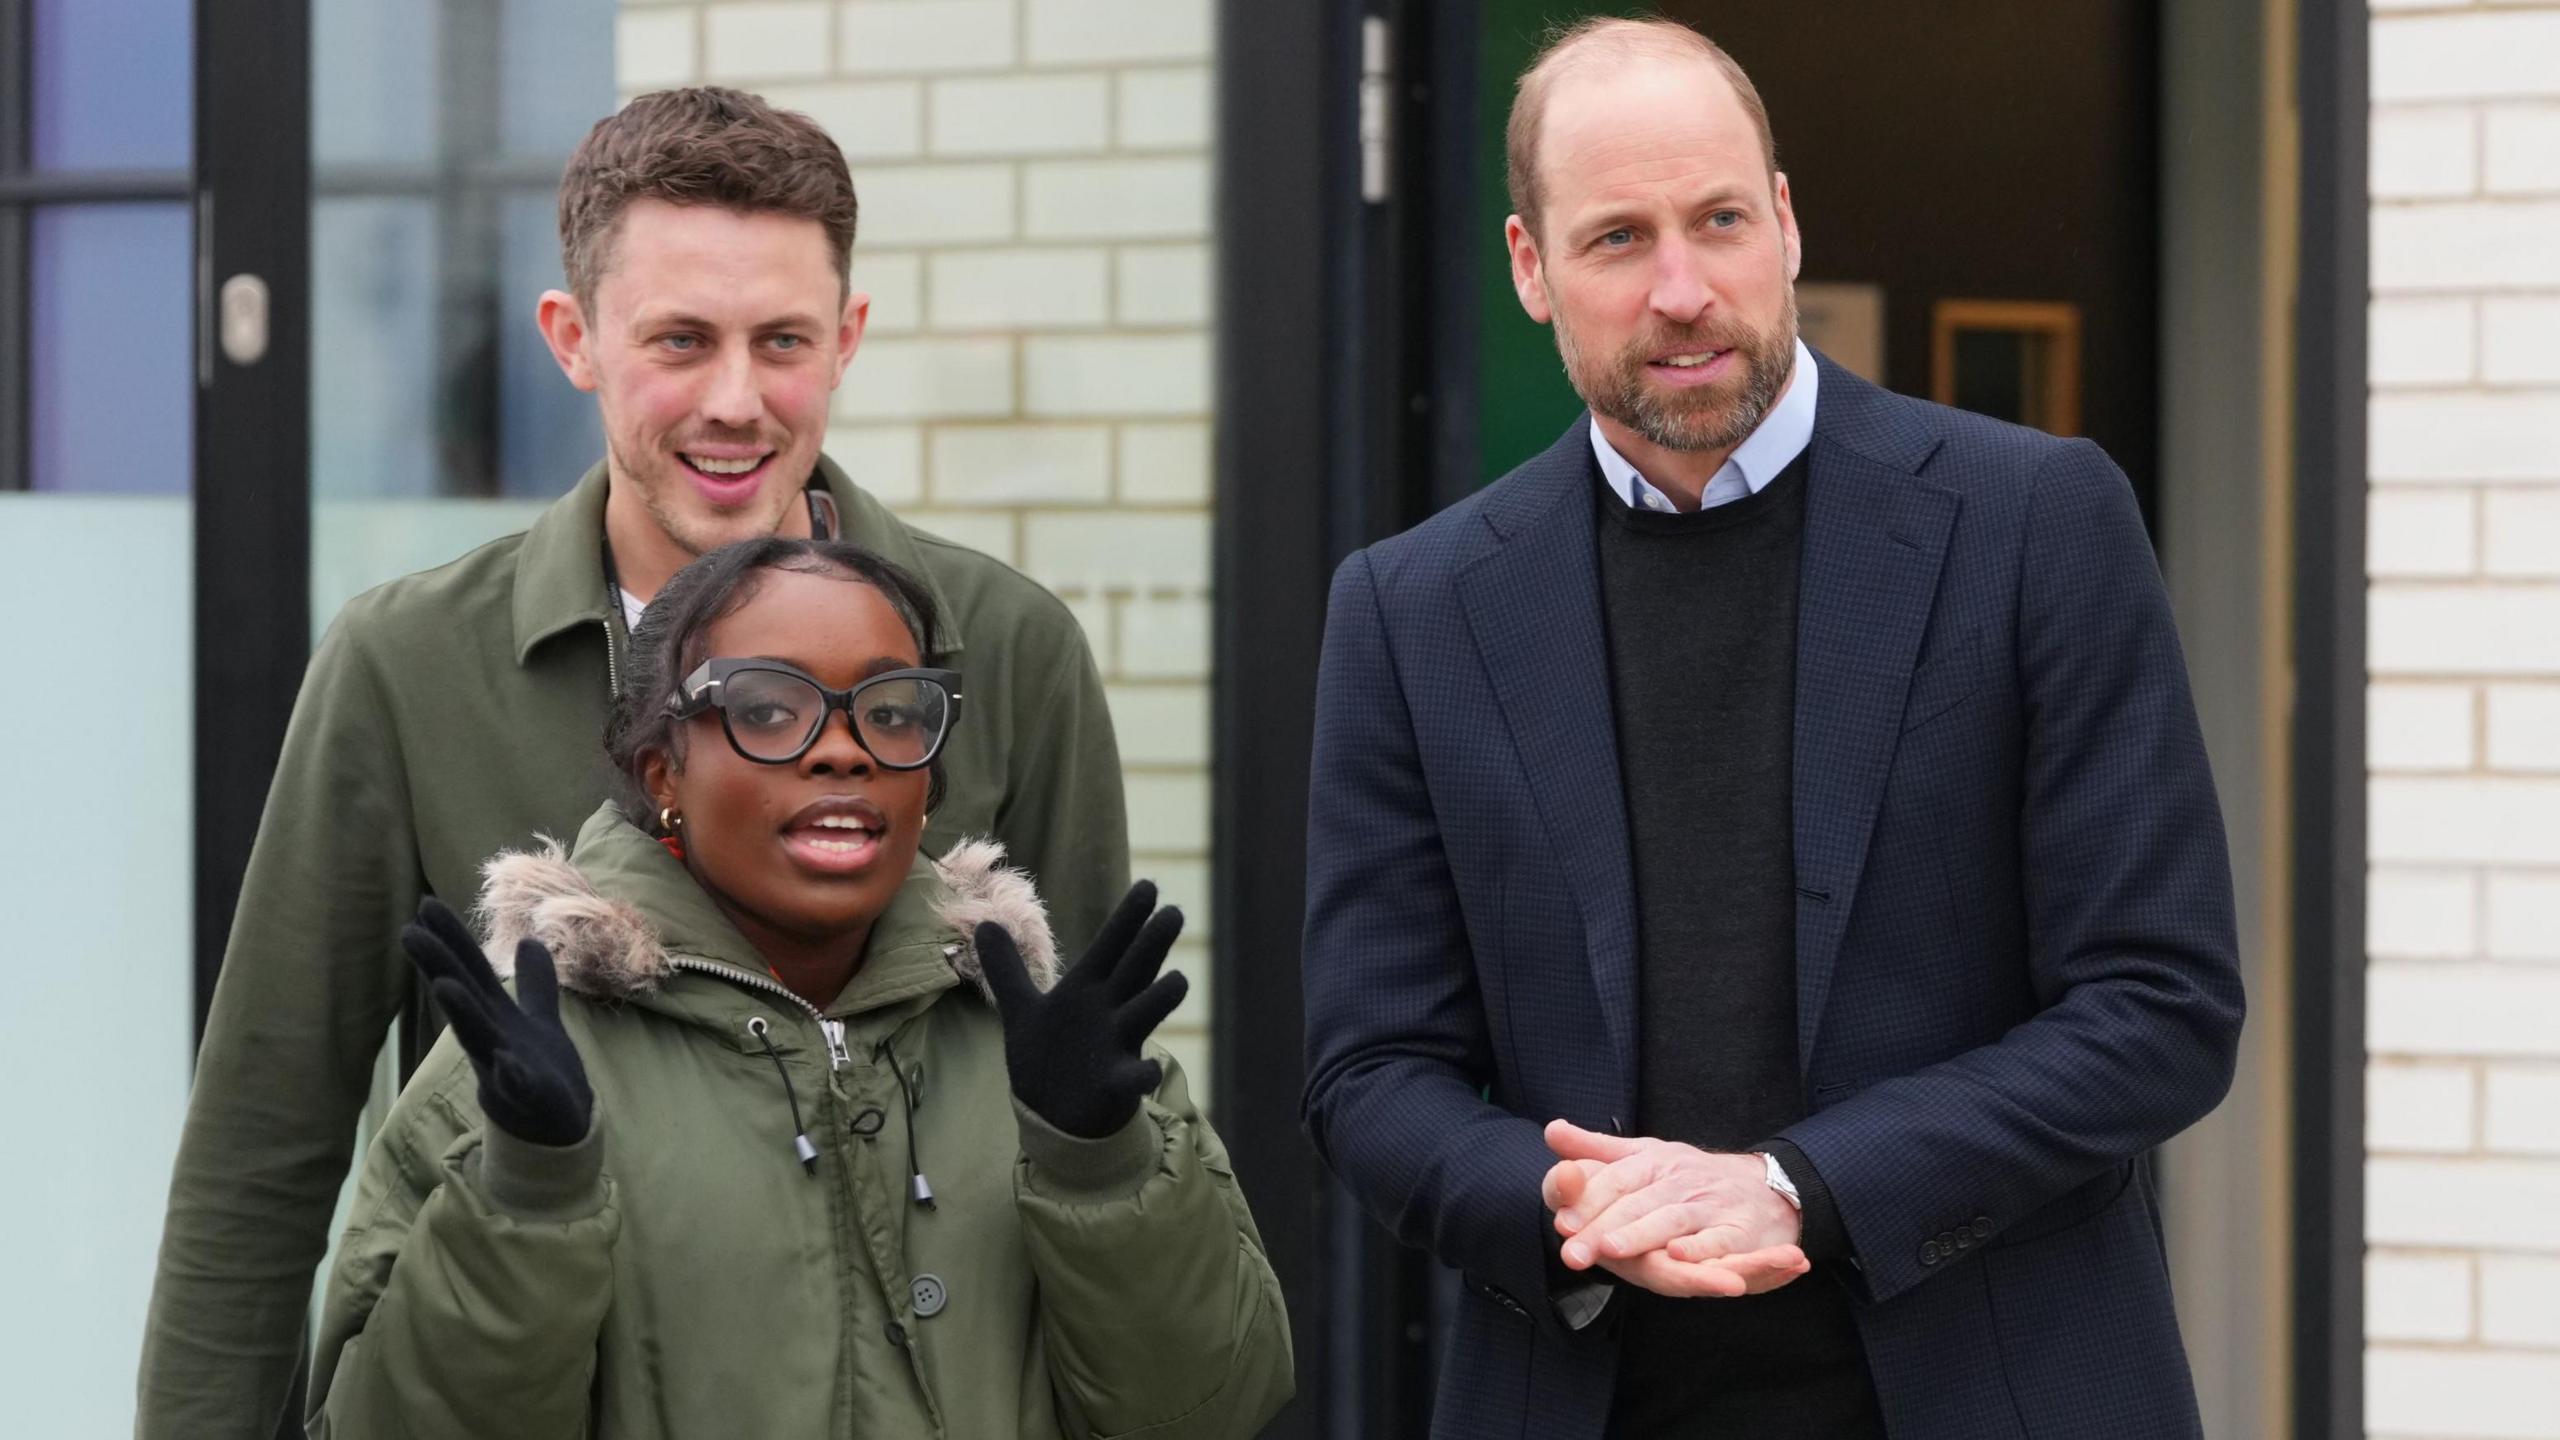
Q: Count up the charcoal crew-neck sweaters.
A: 1